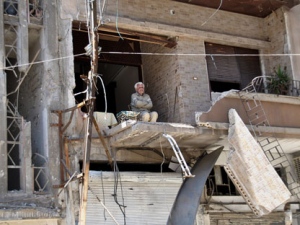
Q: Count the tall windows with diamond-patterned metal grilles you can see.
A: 2